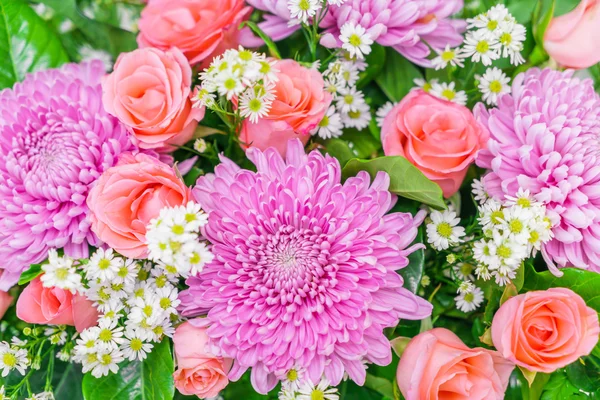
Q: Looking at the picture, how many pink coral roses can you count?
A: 10